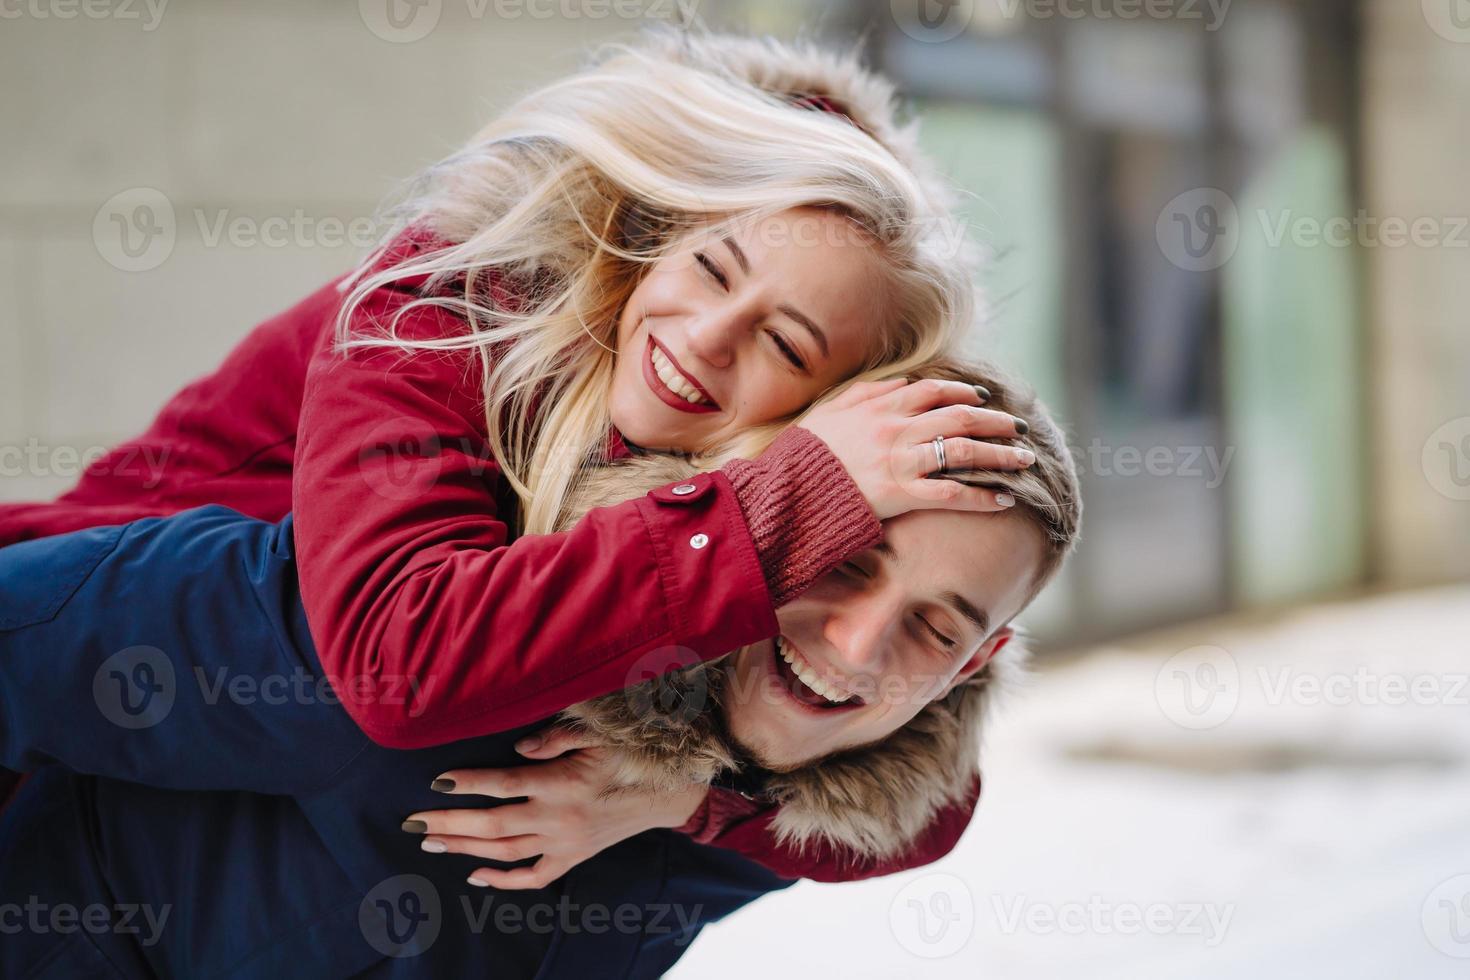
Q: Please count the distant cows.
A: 0